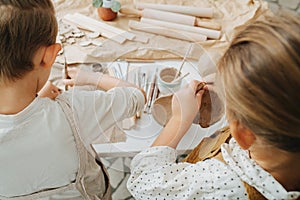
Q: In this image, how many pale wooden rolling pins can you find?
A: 4